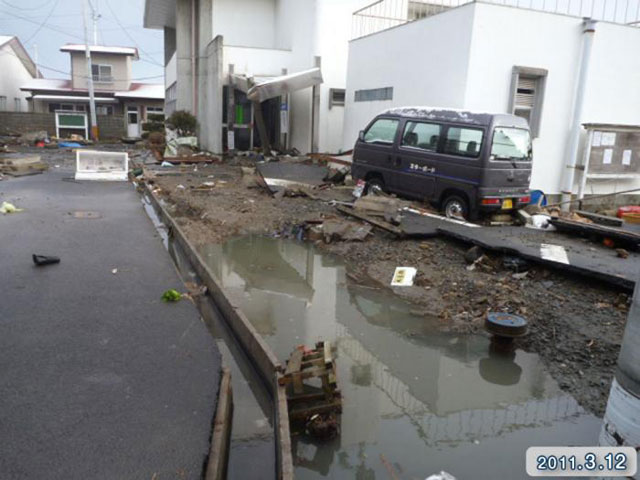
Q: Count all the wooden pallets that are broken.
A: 1